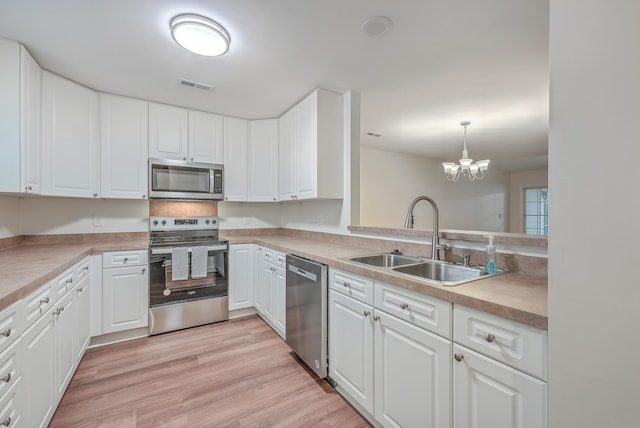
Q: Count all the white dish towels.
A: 2